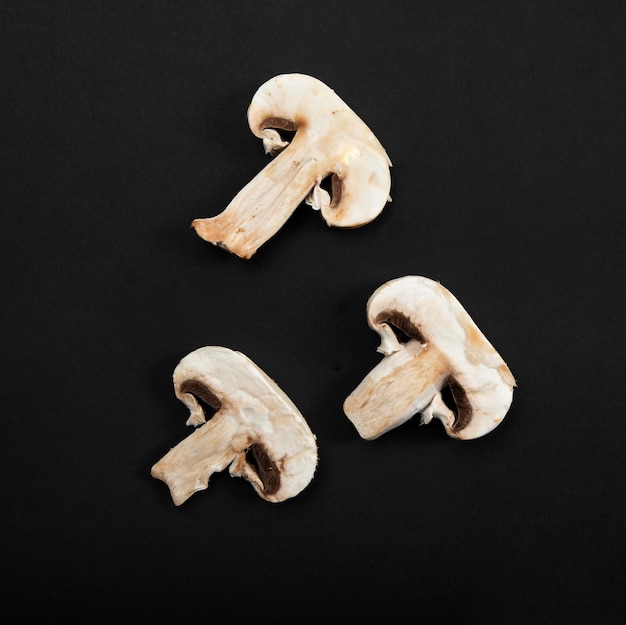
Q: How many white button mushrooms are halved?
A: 3